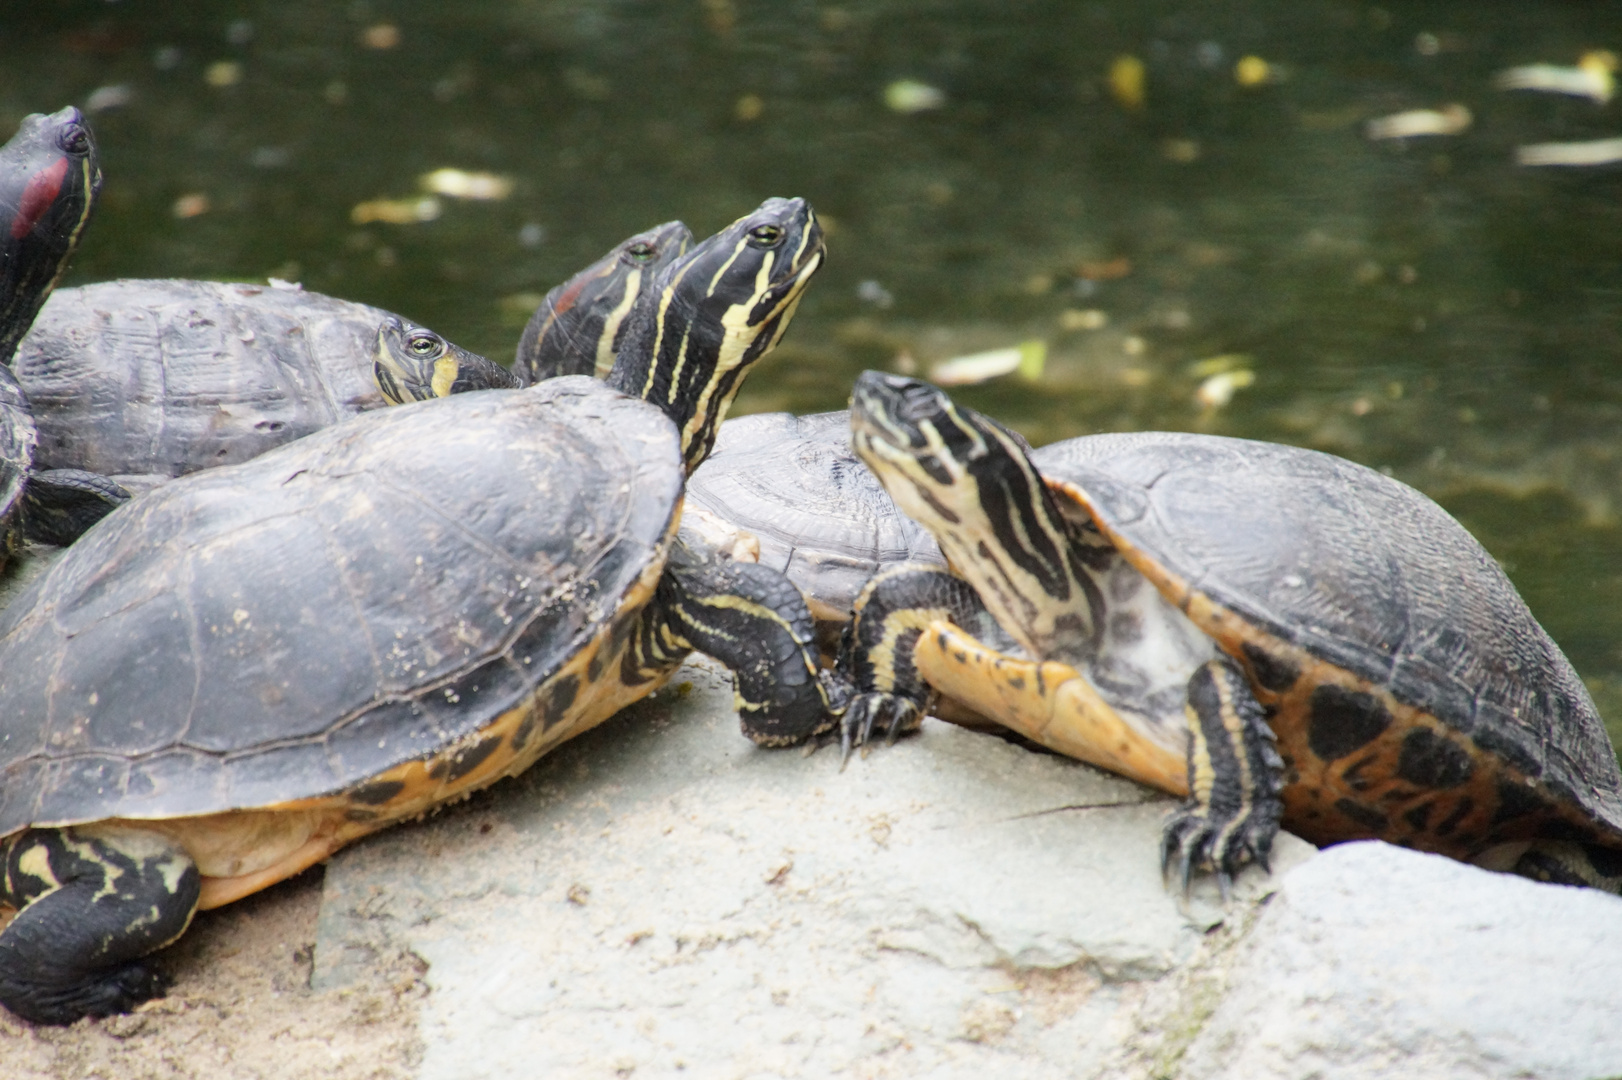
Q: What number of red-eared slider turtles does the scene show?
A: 2